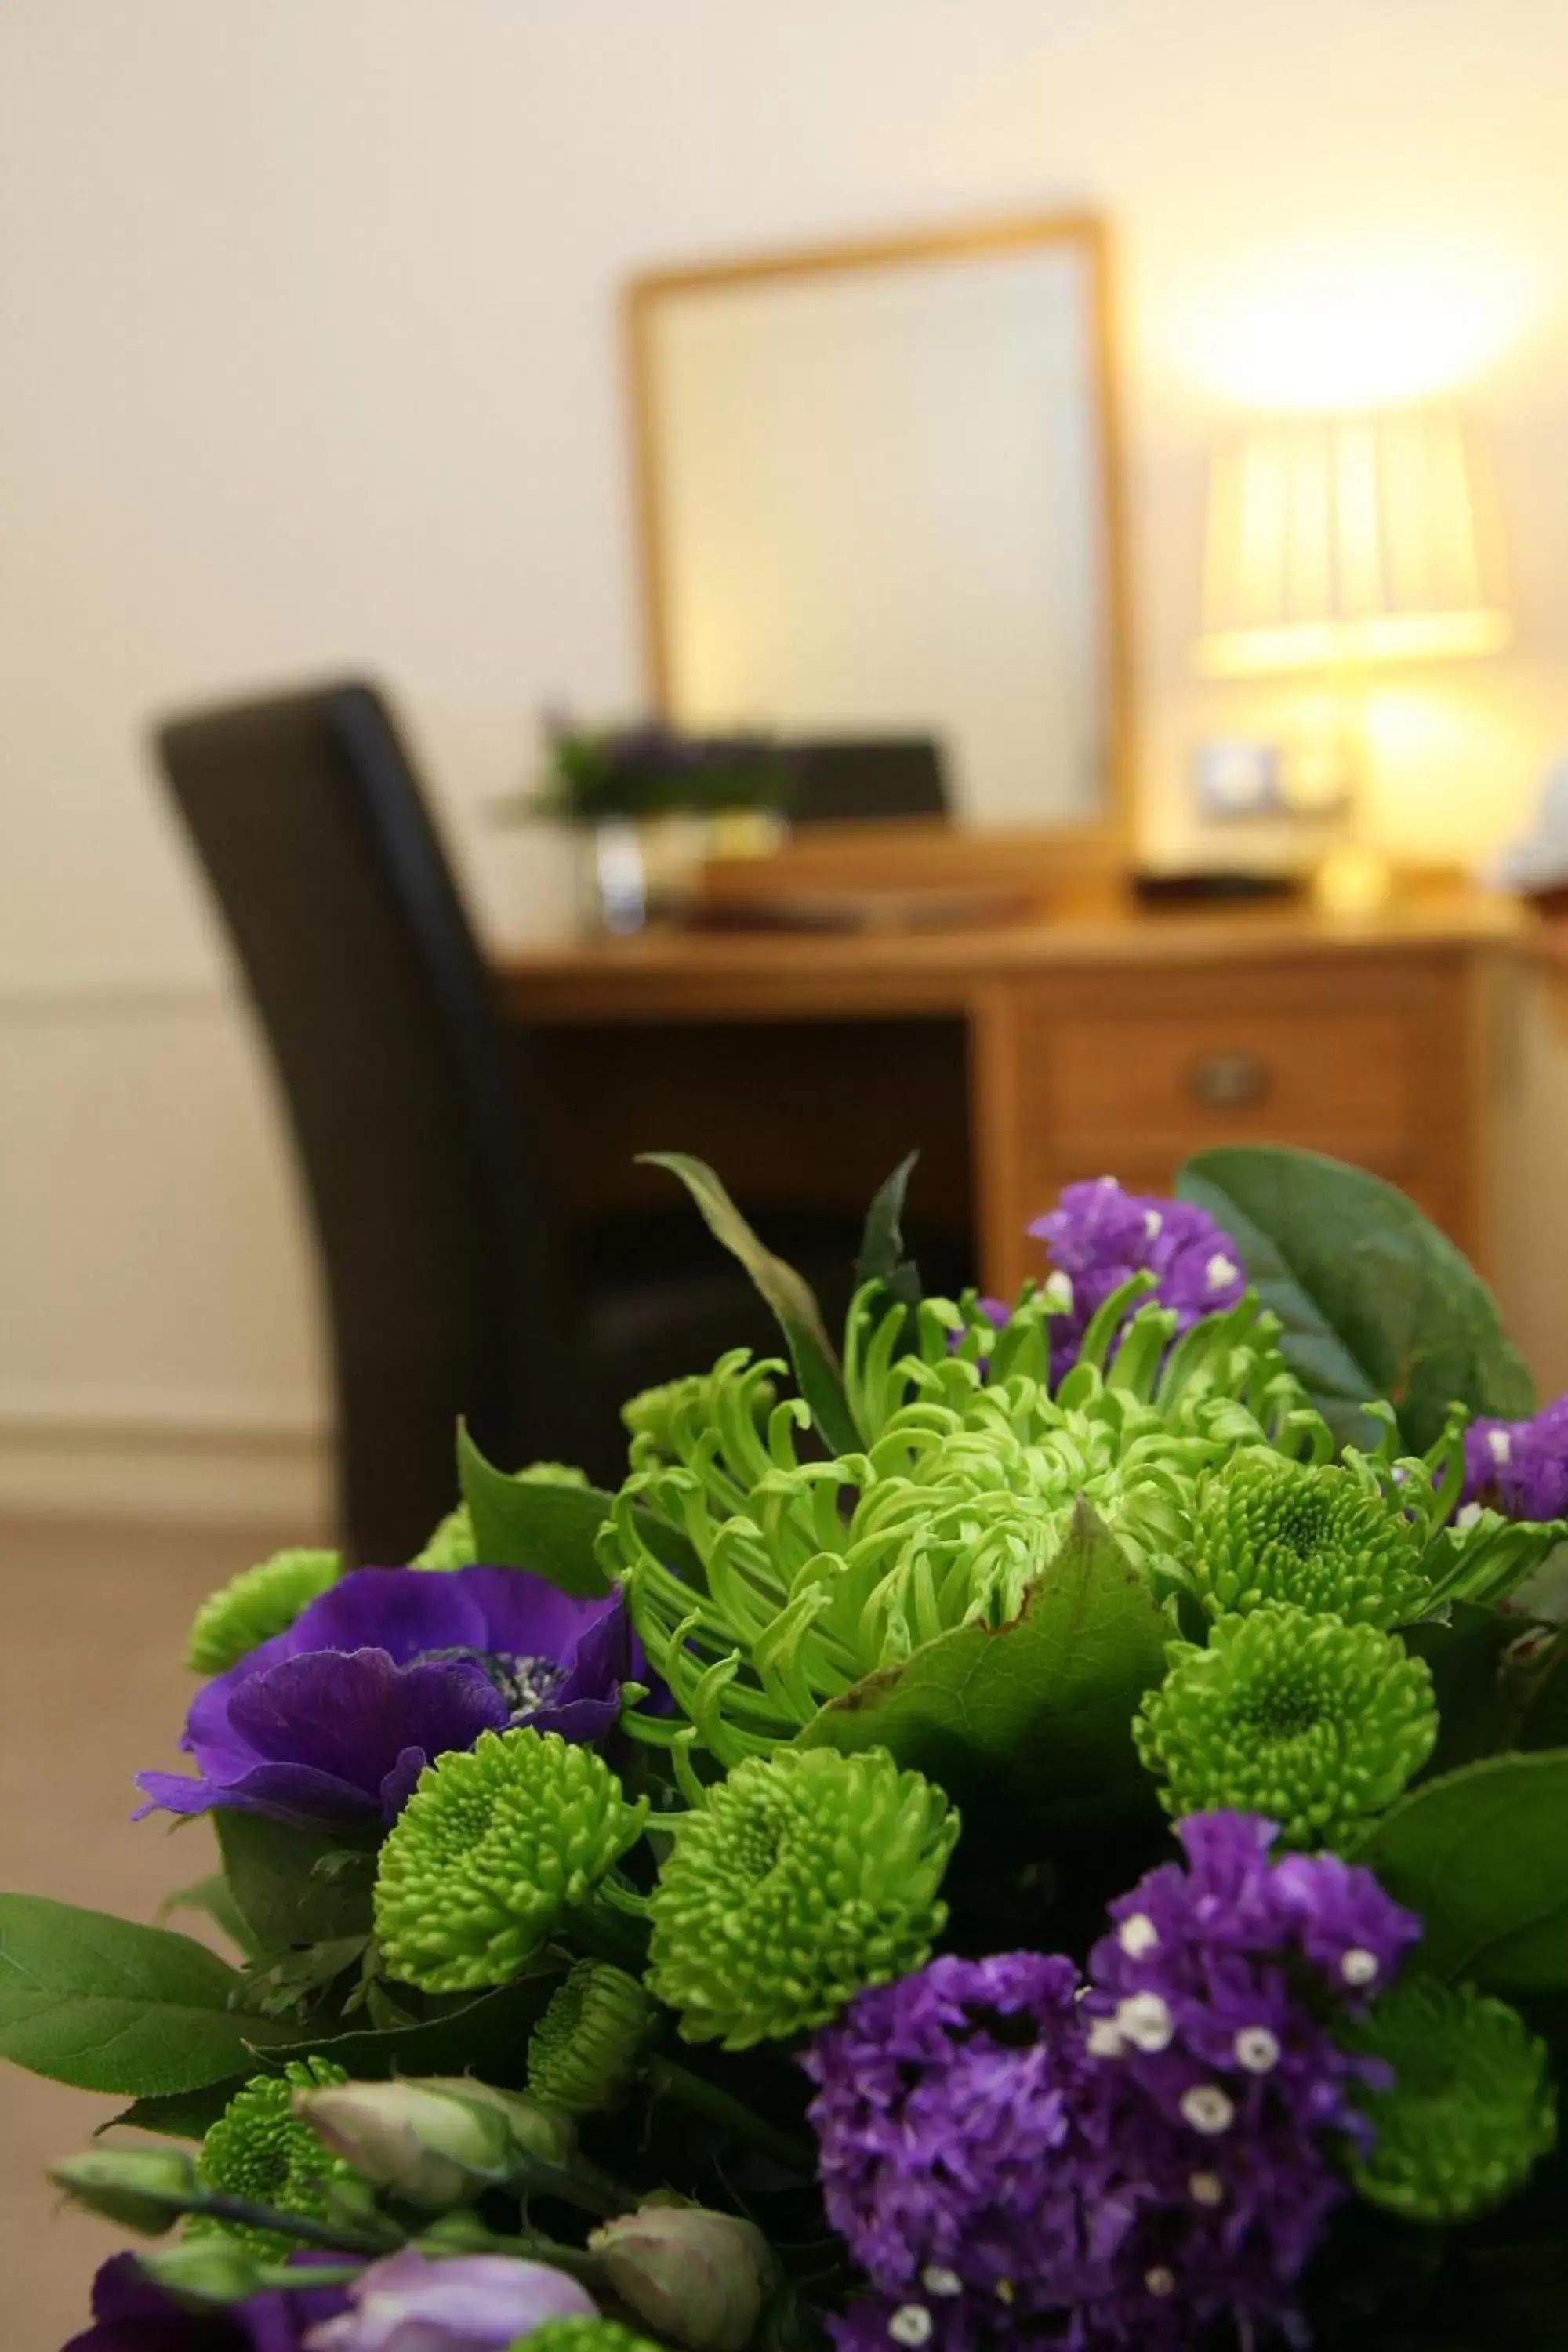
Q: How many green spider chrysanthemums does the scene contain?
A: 1